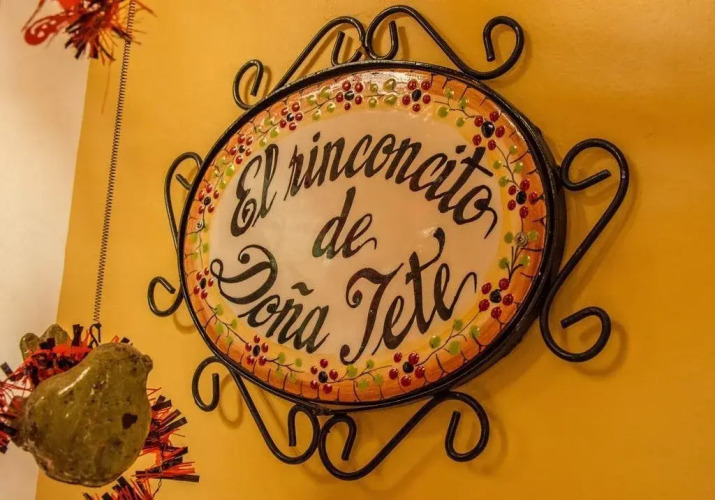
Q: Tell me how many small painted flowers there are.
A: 12